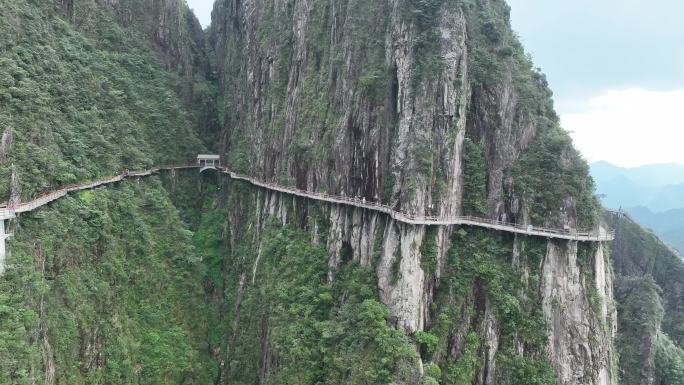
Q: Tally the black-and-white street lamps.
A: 0